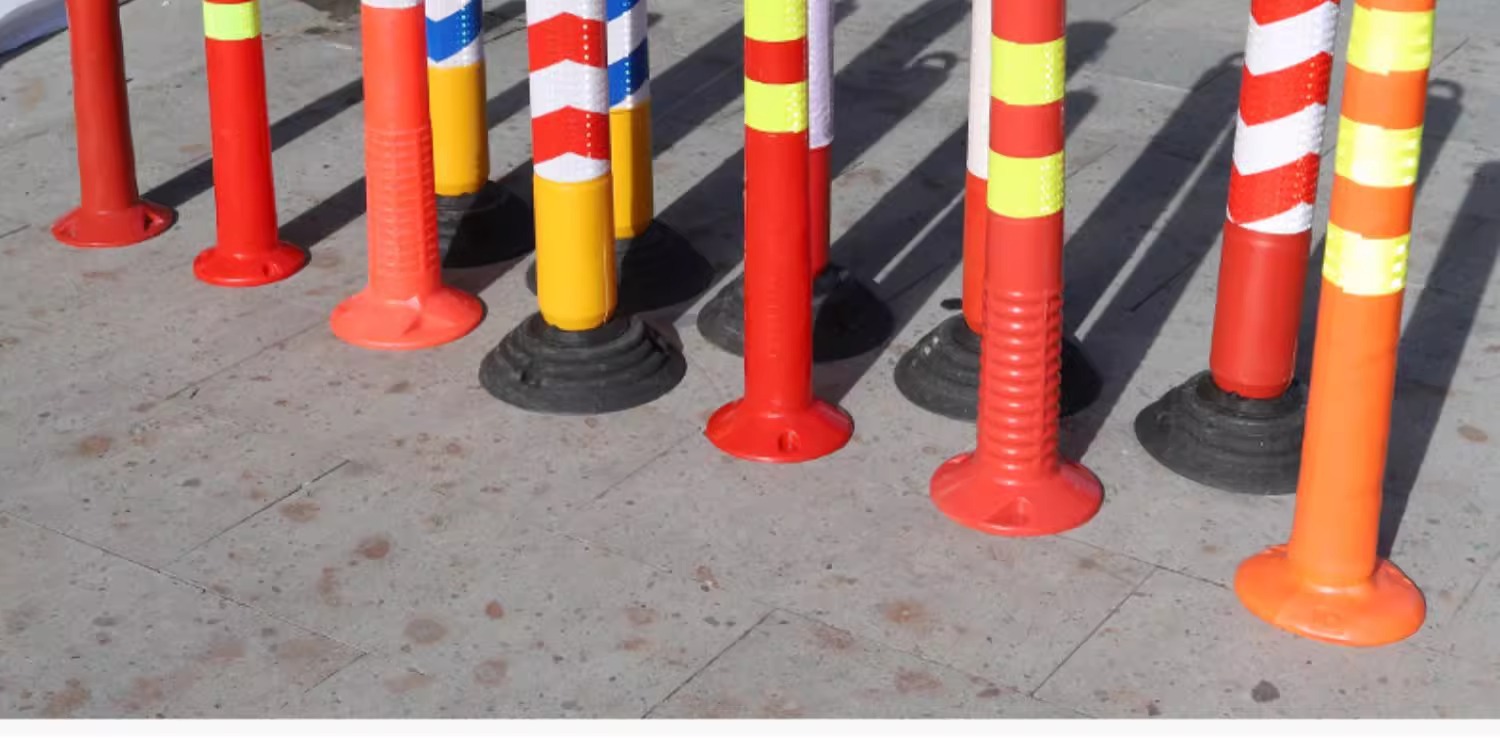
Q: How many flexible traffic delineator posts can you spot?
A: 12